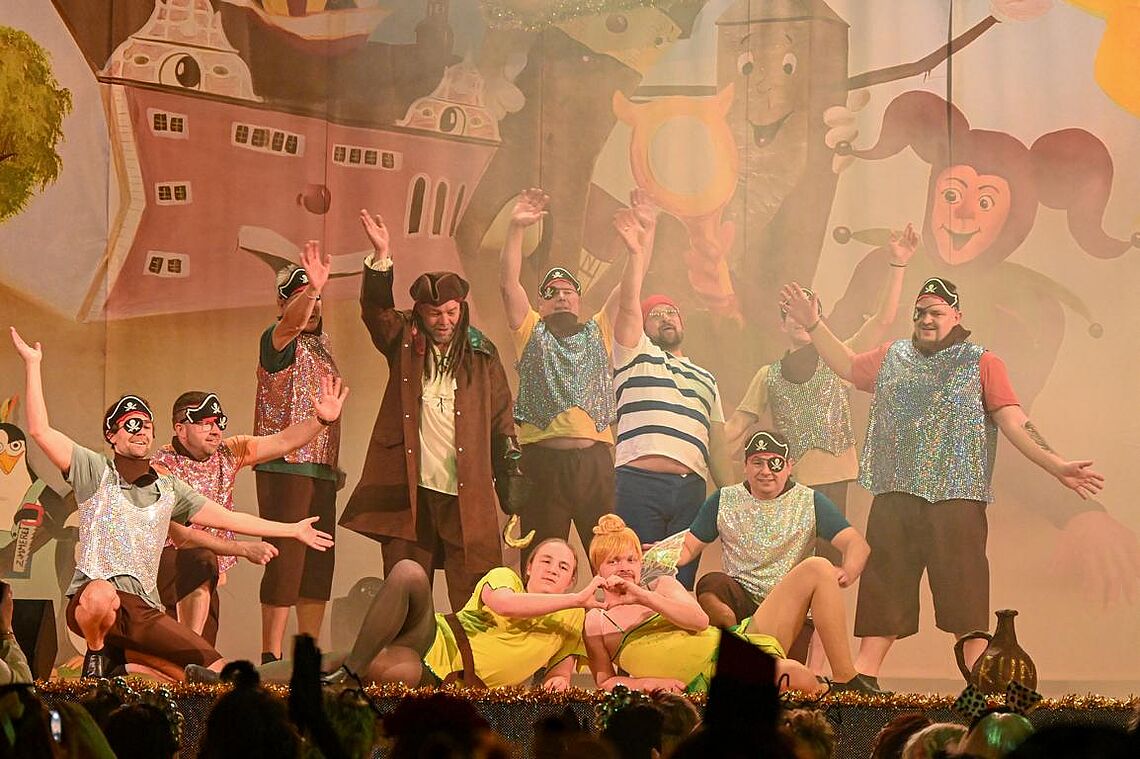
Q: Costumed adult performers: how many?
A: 11